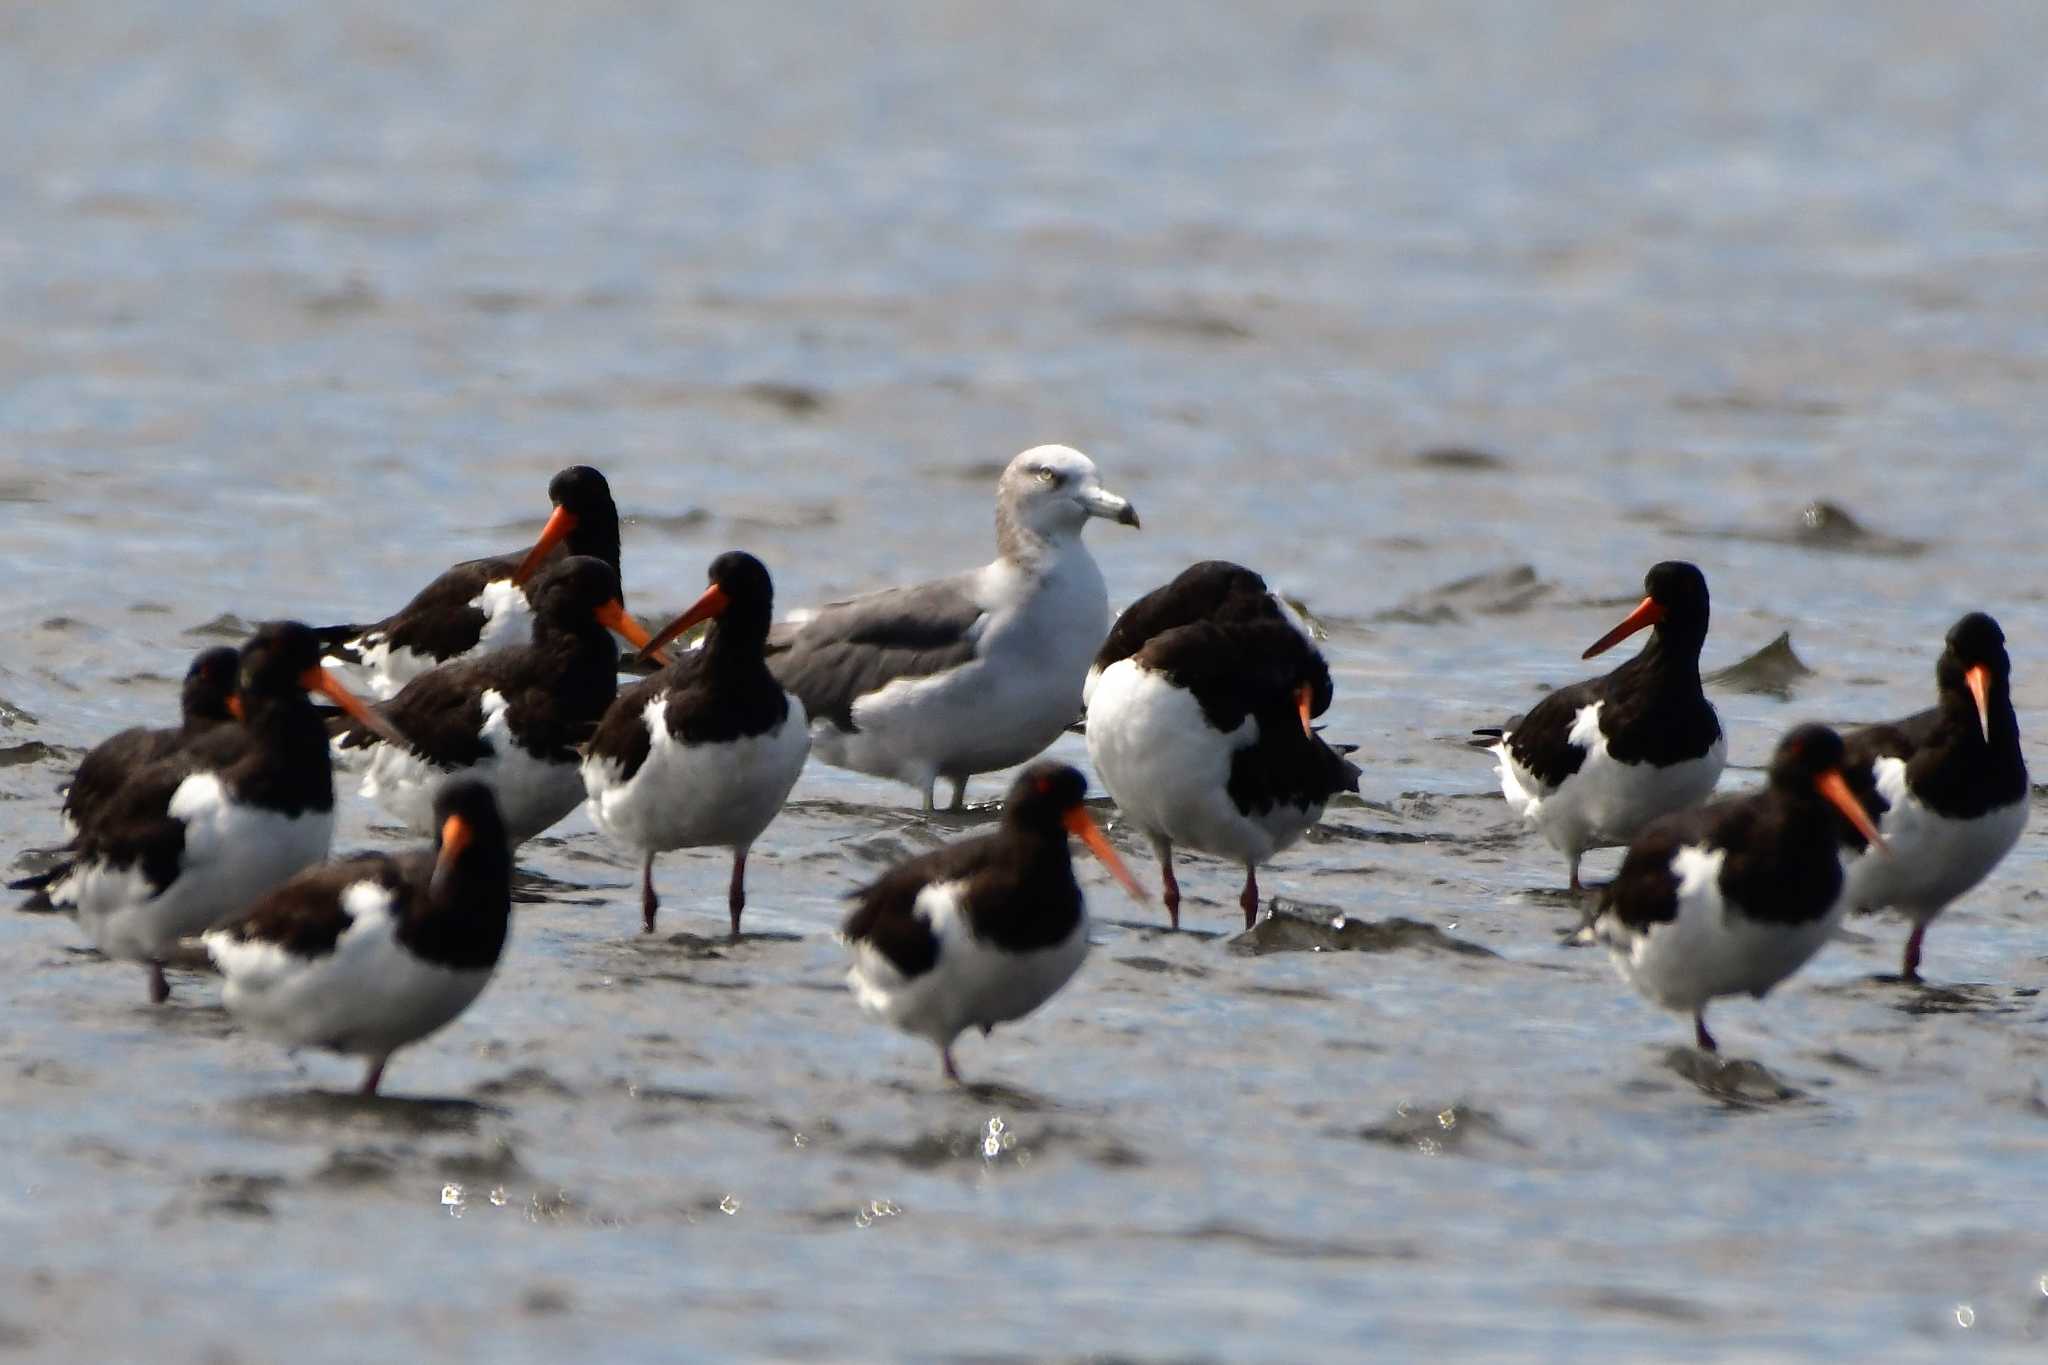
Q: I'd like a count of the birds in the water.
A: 12